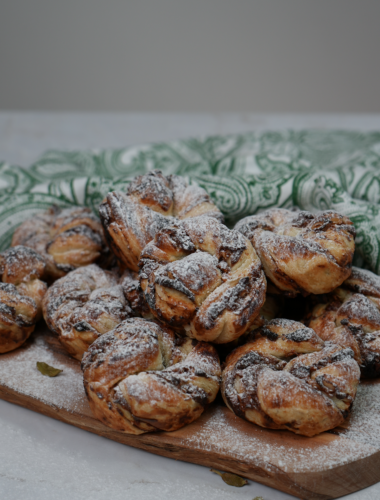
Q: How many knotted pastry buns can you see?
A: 9